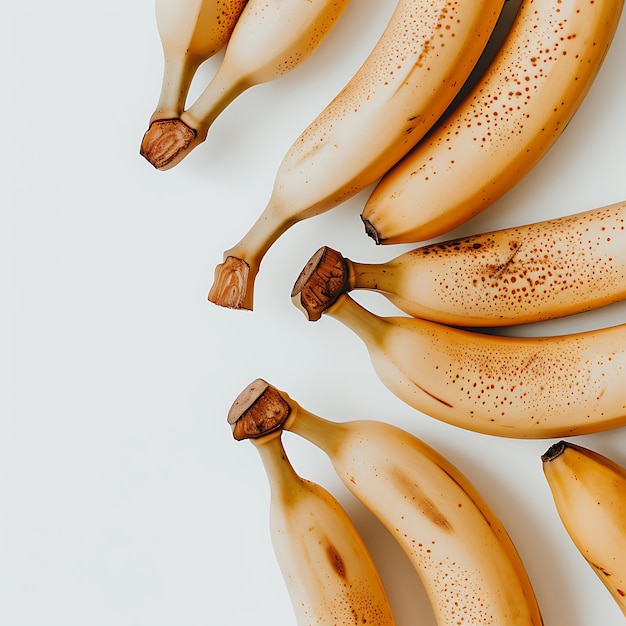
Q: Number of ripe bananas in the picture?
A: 9